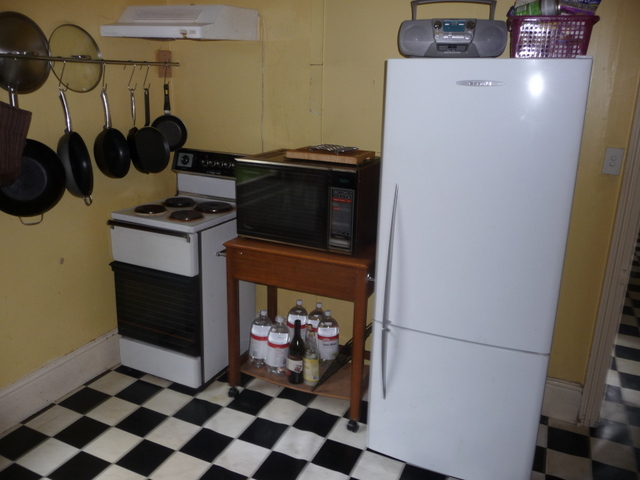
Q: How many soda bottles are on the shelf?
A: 5